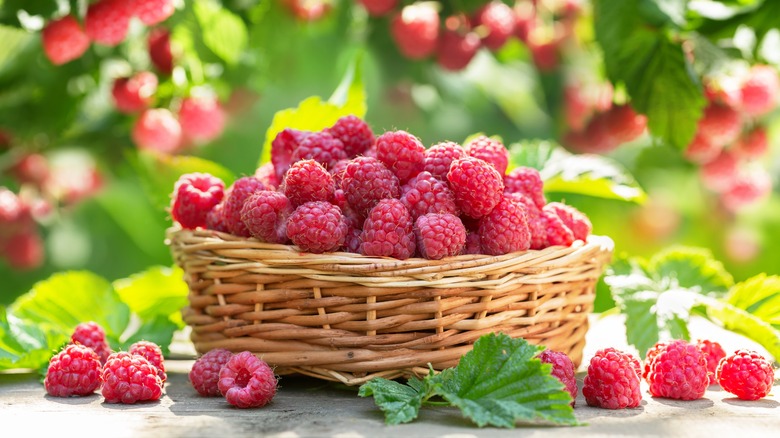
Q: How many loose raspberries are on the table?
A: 12